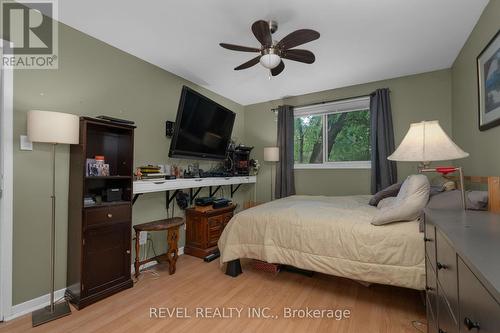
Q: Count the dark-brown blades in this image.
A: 6